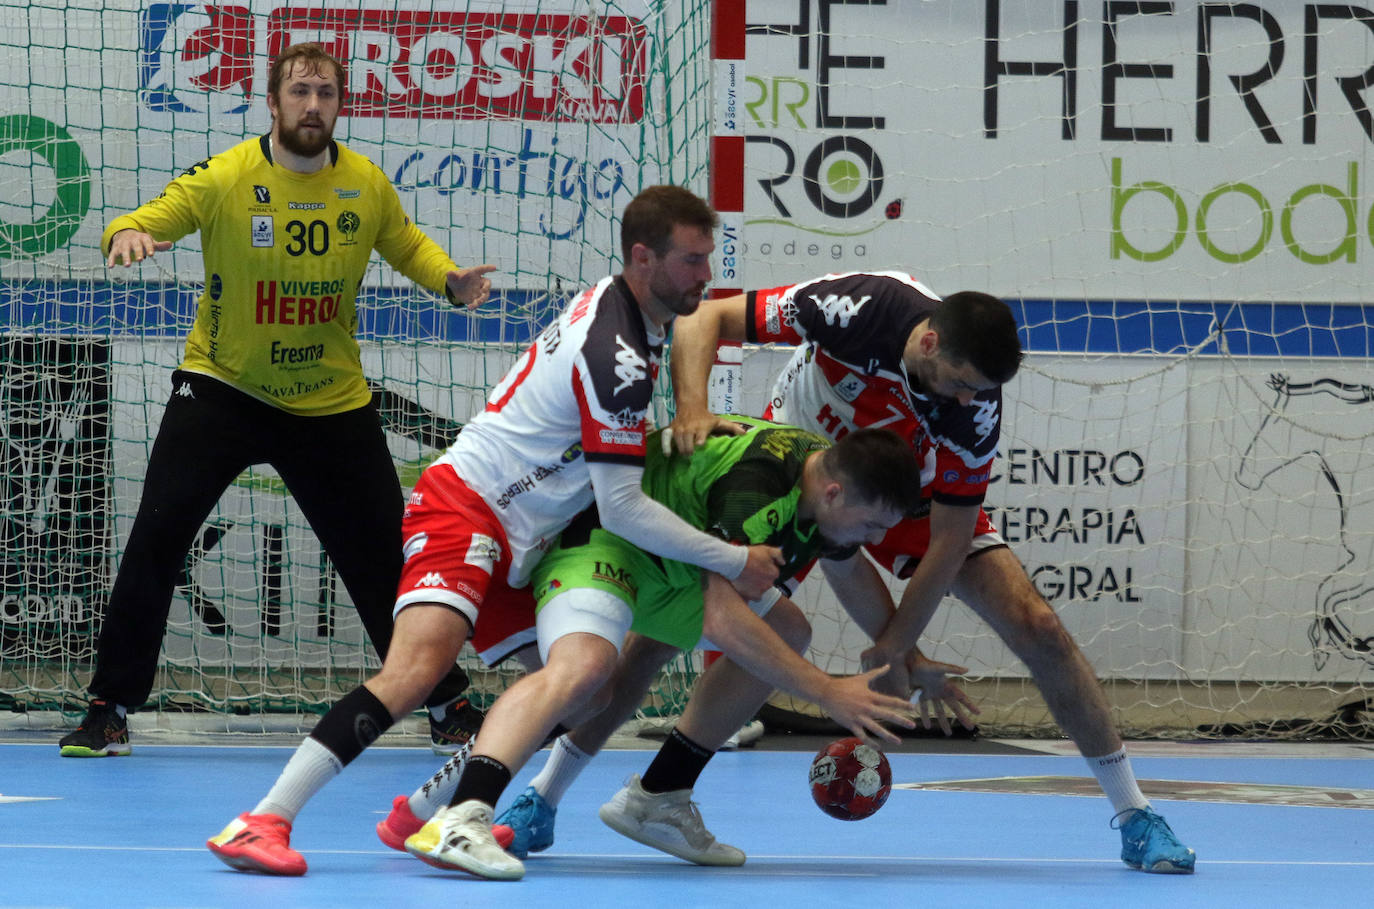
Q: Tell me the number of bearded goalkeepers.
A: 1